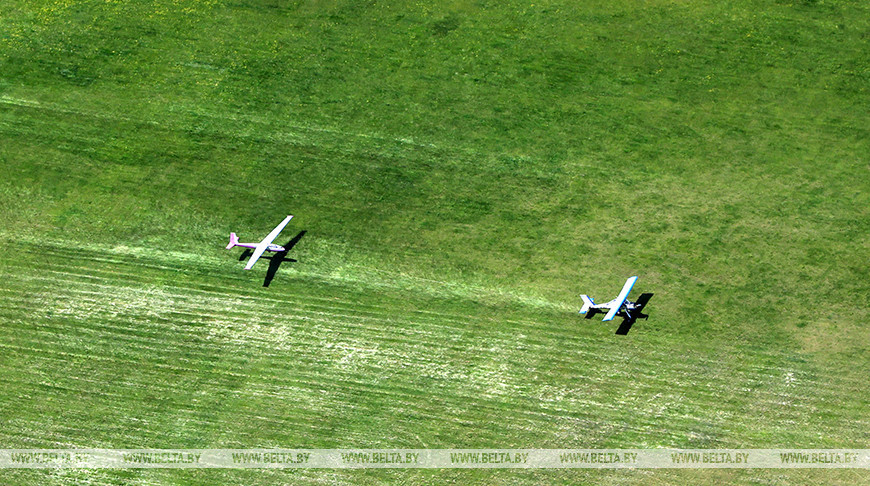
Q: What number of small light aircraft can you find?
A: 2